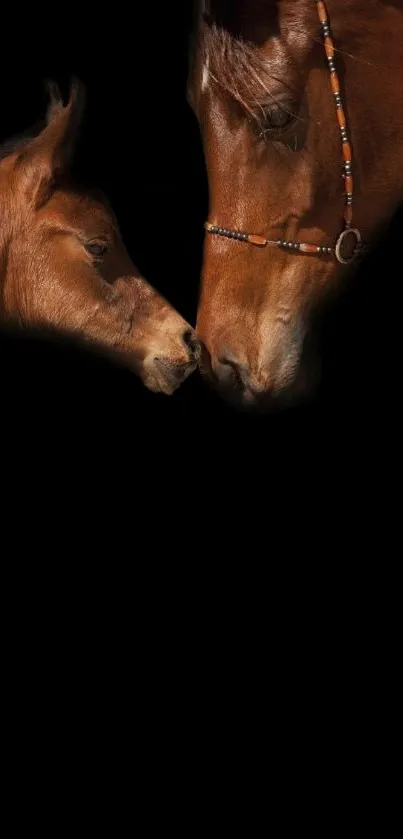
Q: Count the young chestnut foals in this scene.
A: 1